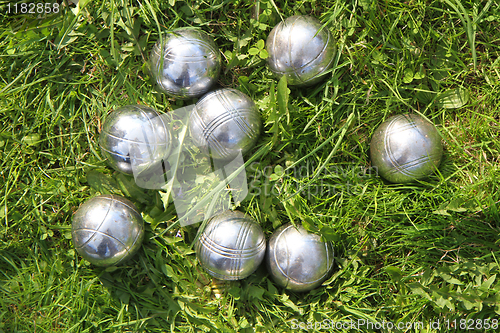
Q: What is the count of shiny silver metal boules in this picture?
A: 8